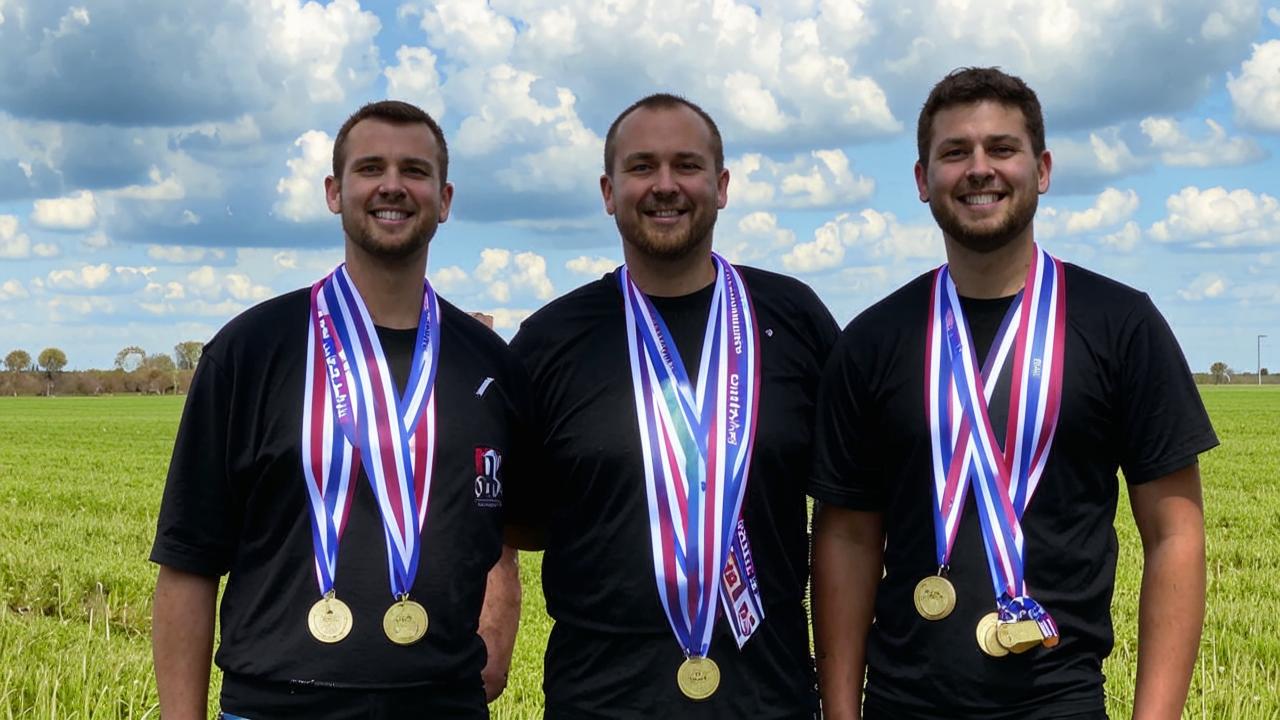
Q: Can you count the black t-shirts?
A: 3